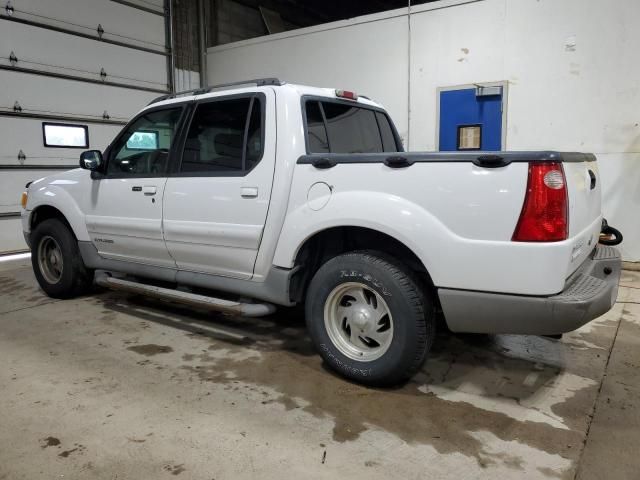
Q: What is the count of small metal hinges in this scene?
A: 7